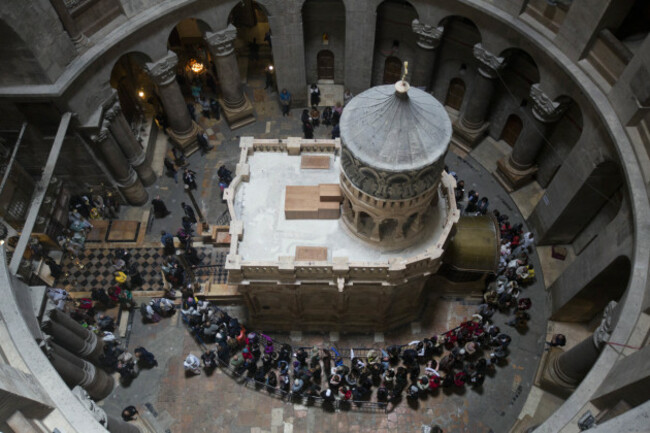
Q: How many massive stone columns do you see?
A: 11